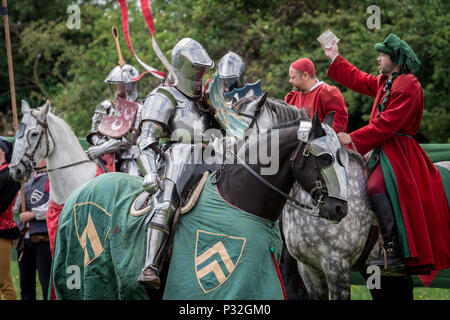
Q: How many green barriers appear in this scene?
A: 1